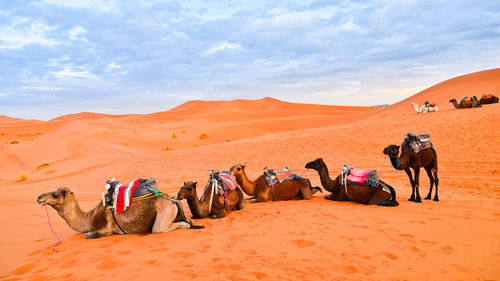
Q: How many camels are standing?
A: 1